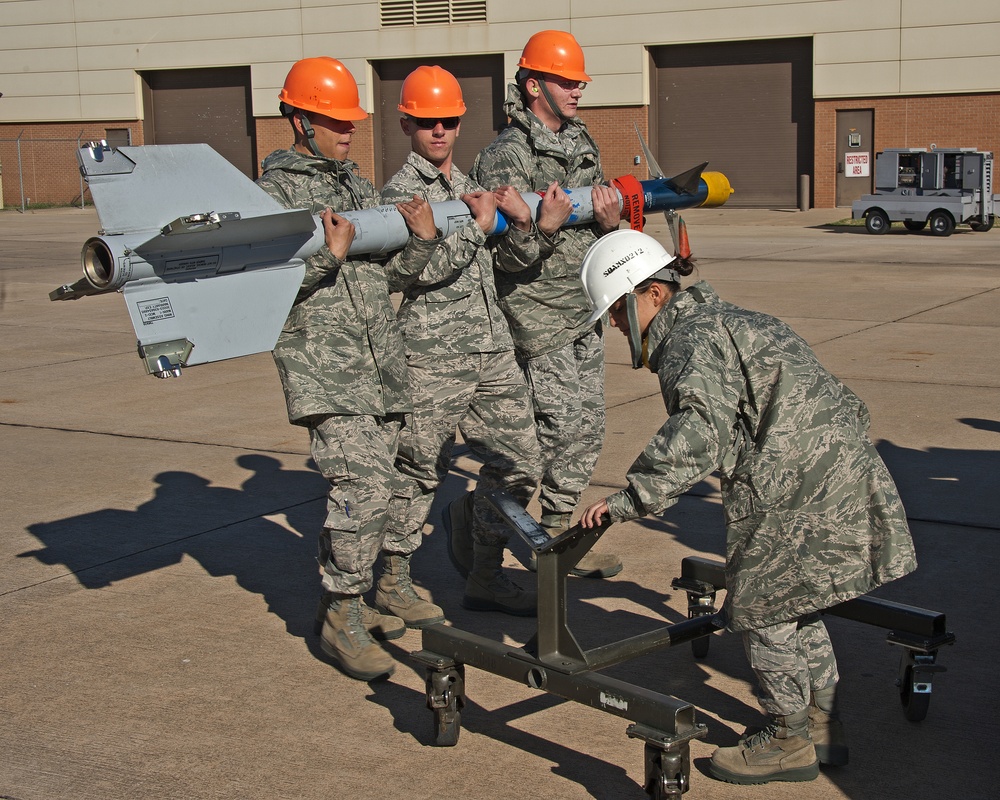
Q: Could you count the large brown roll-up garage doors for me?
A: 3